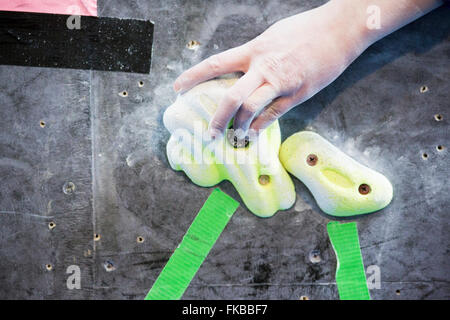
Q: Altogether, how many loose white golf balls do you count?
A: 0